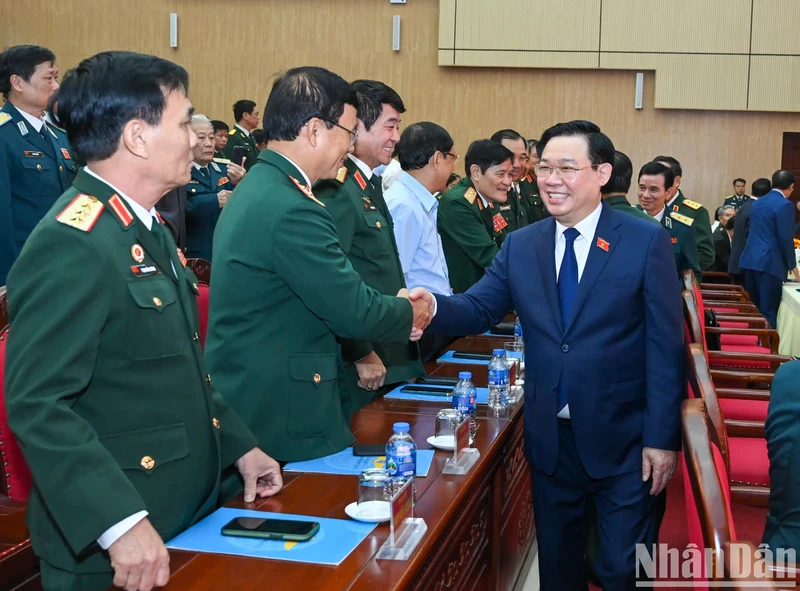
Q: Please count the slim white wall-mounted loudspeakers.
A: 3